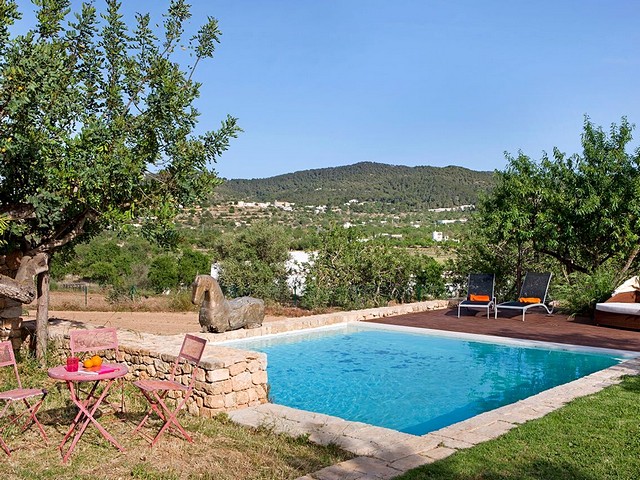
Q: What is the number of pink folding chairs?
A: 3